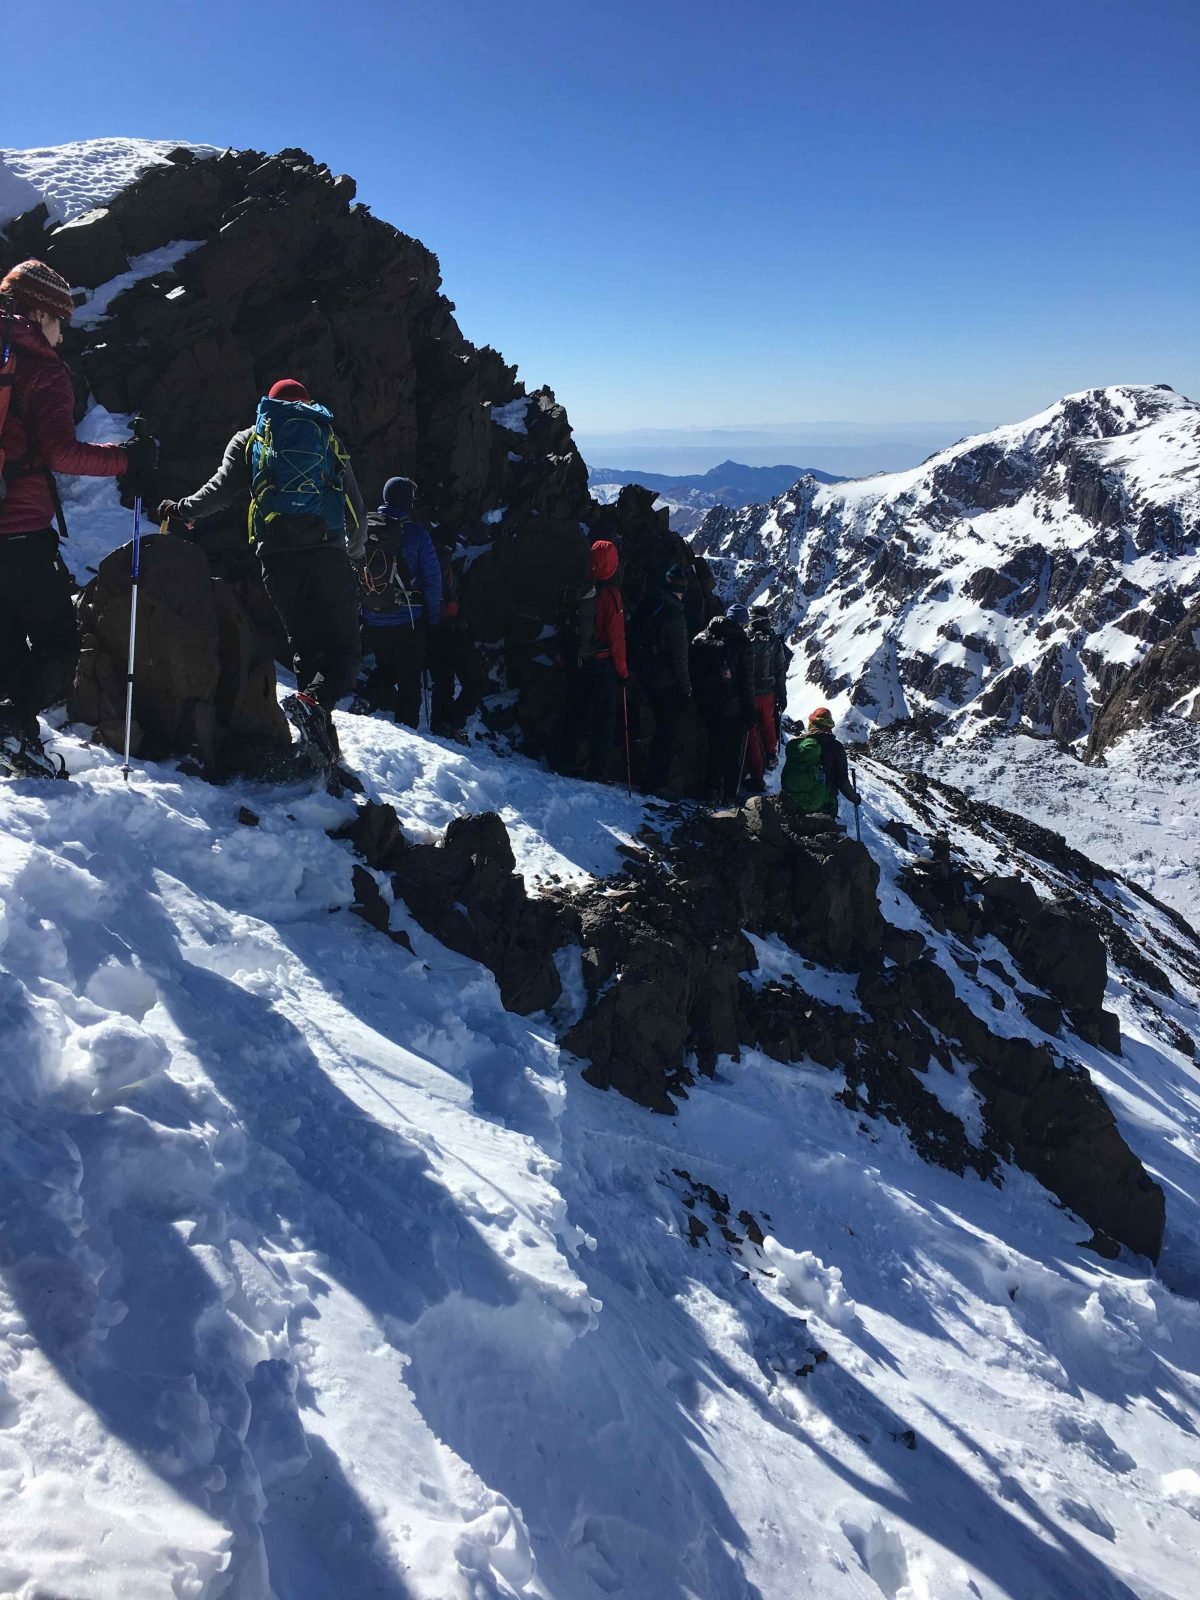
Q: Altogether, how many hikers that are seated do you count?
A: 1